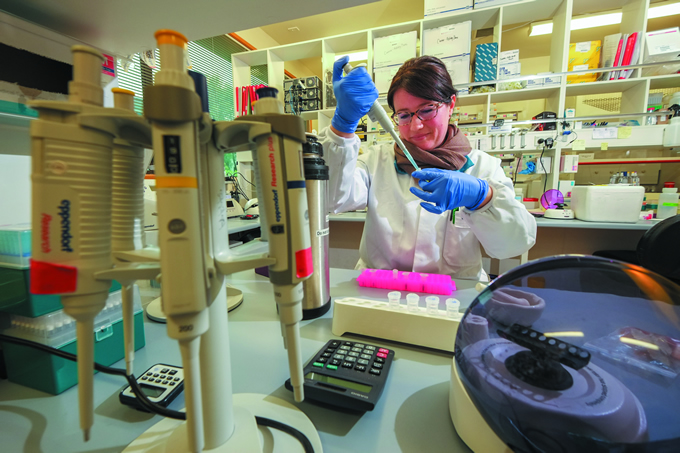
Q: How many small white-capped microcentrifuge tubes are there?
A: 4